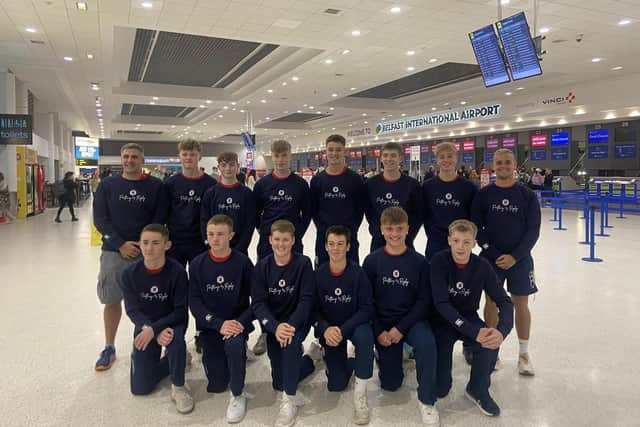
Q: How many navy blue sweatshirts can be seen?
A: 14